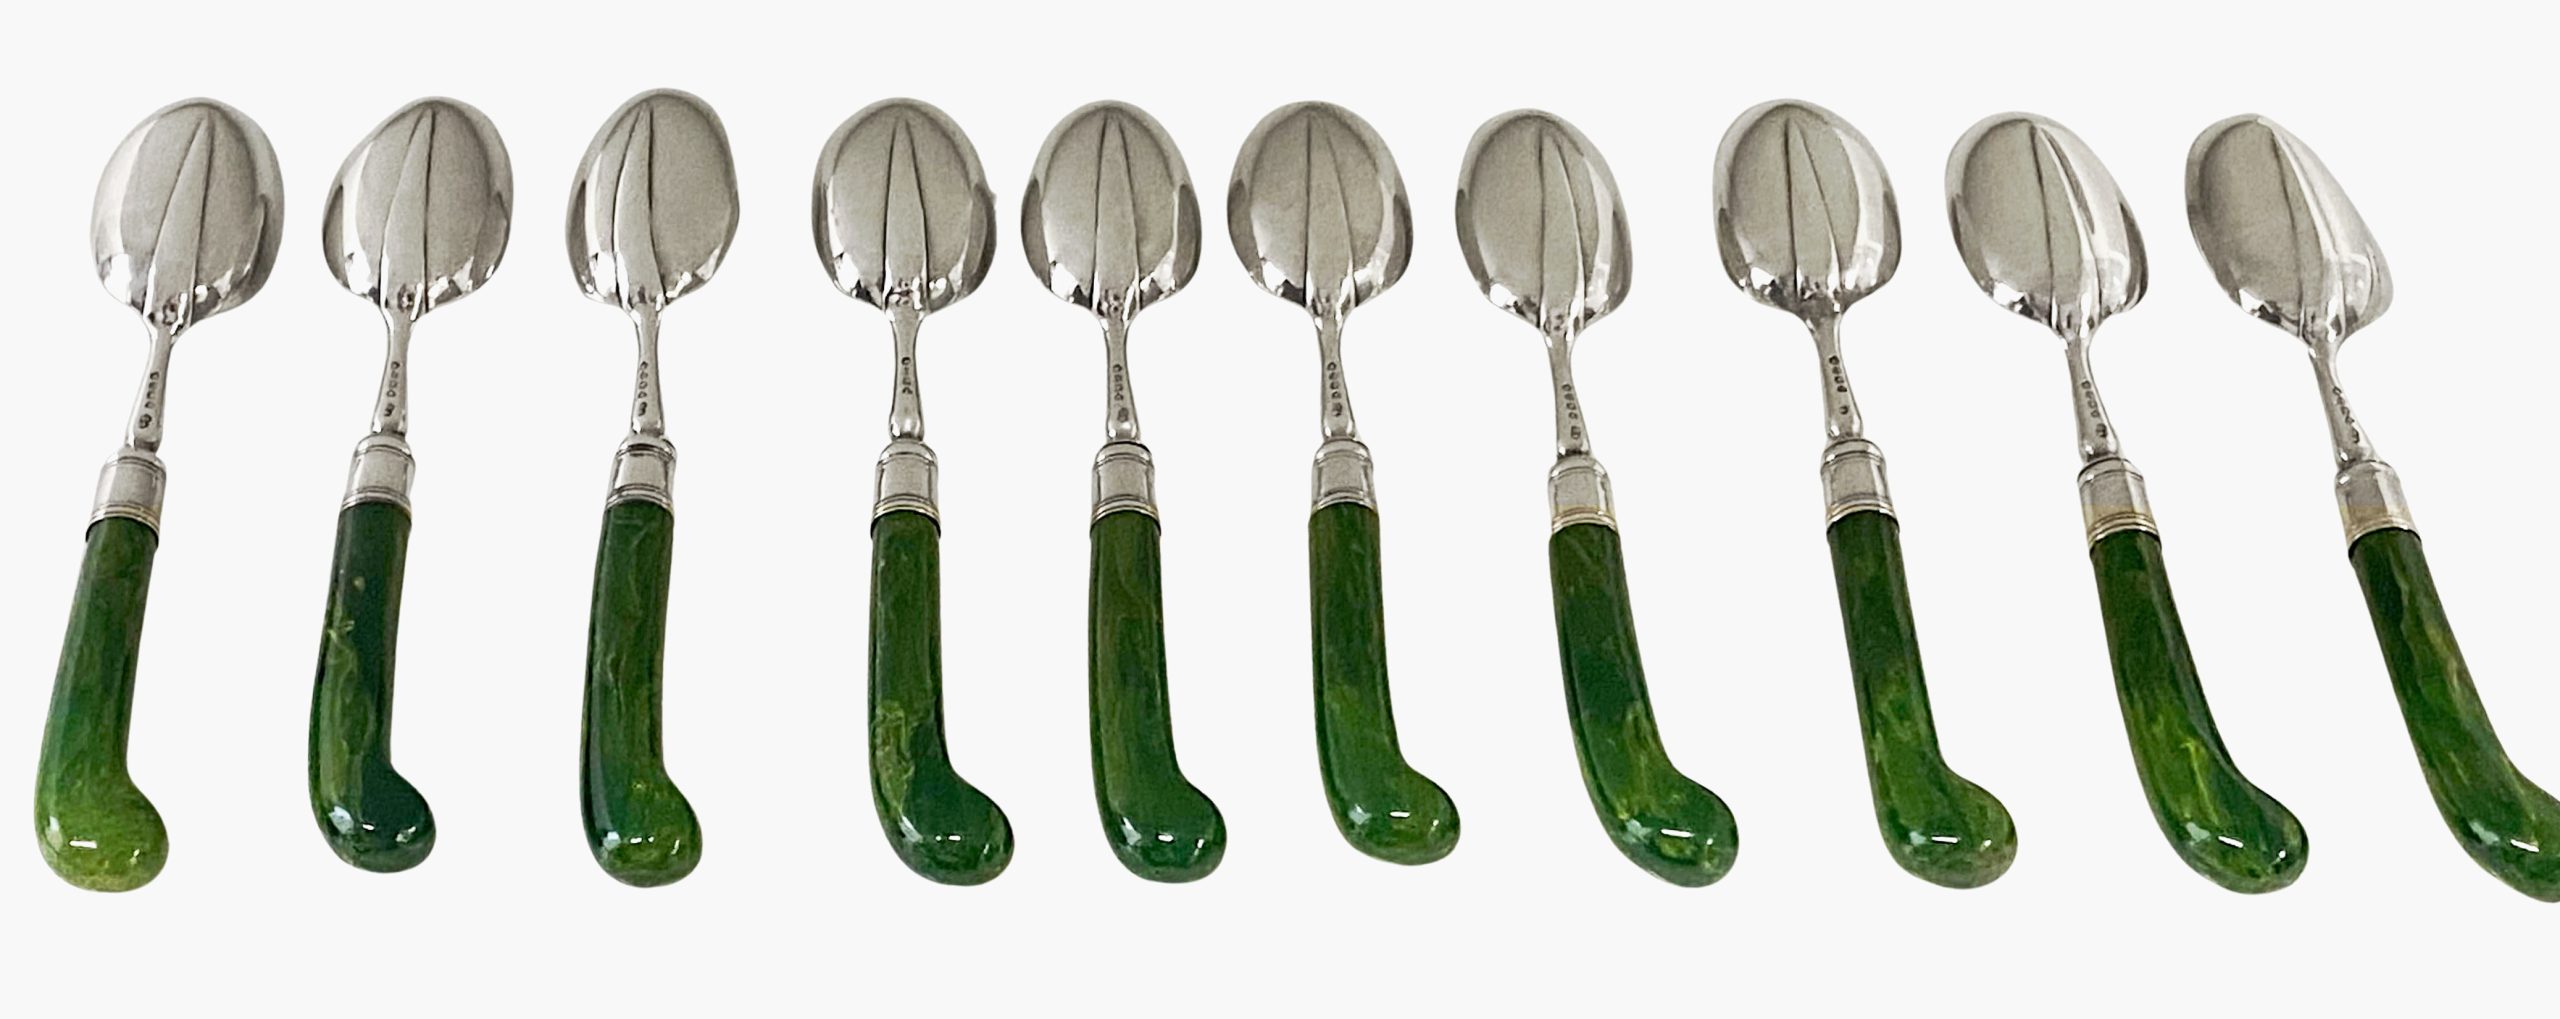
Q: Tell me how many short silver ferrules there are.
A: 10